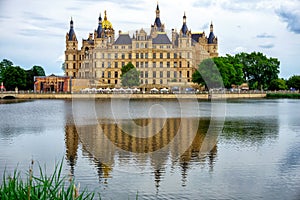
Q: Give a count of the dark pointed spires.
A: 5